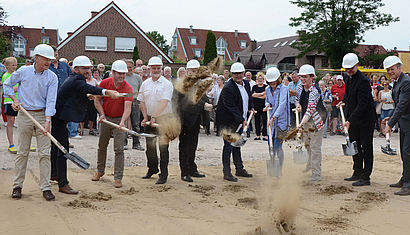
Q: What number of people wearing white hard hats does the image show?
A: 10